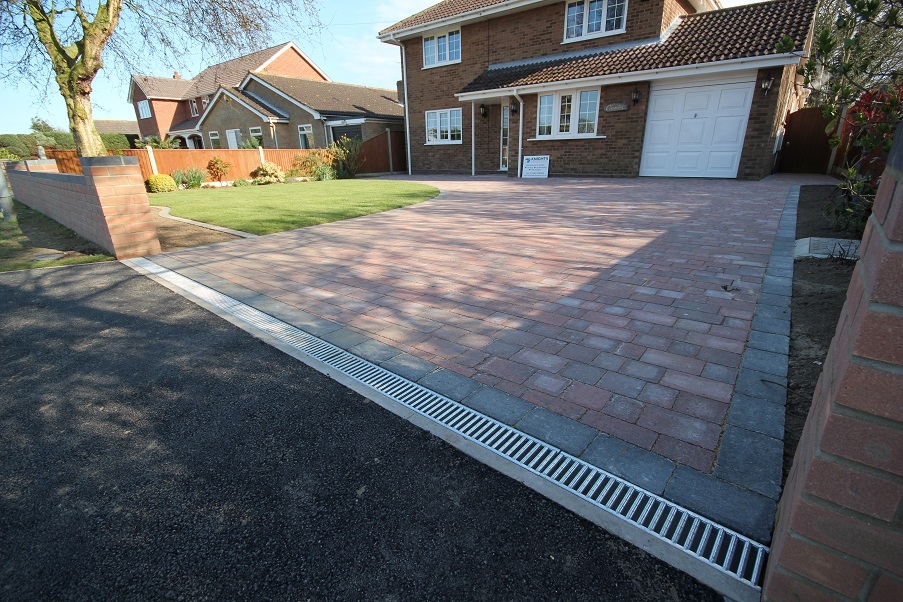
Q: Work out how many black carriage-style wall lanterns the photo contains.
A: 4